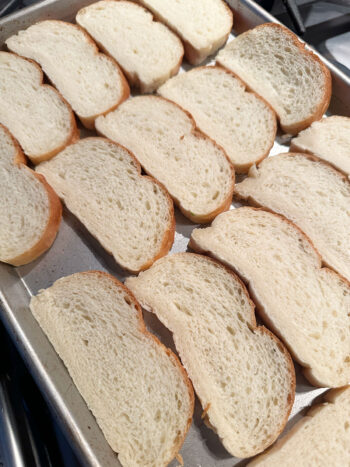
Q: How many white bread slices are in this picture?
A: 15